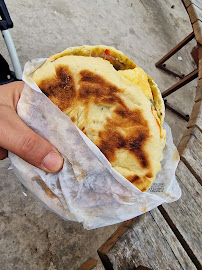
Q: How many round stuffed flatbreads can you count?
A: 1